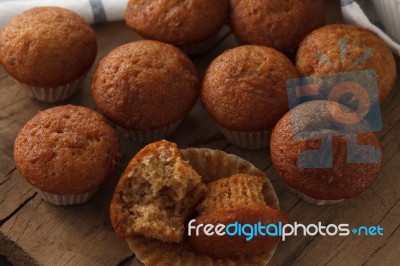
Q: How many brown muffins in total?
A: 9